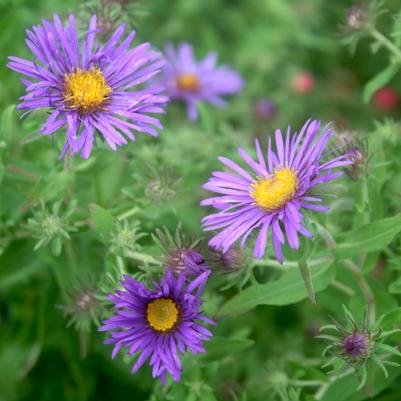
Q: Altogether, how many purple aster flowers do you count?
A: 4